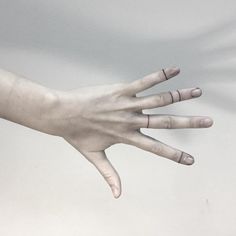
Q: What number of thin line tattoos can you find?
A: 5